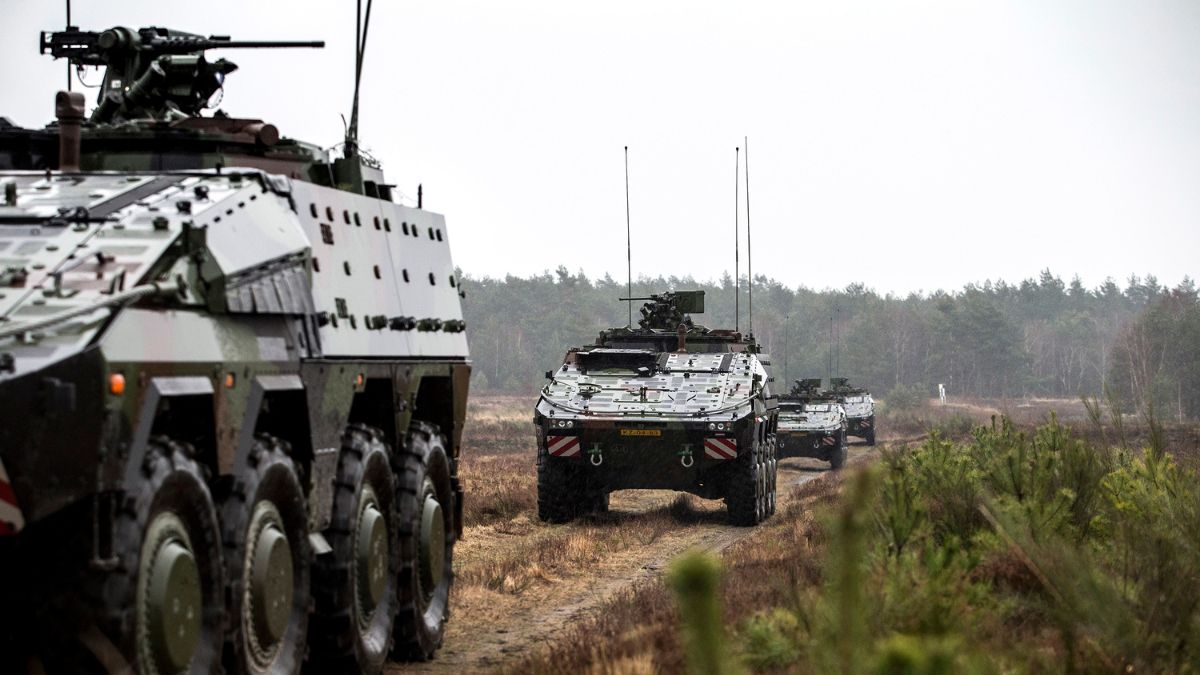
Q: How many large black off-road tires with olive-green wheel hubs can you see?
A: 4